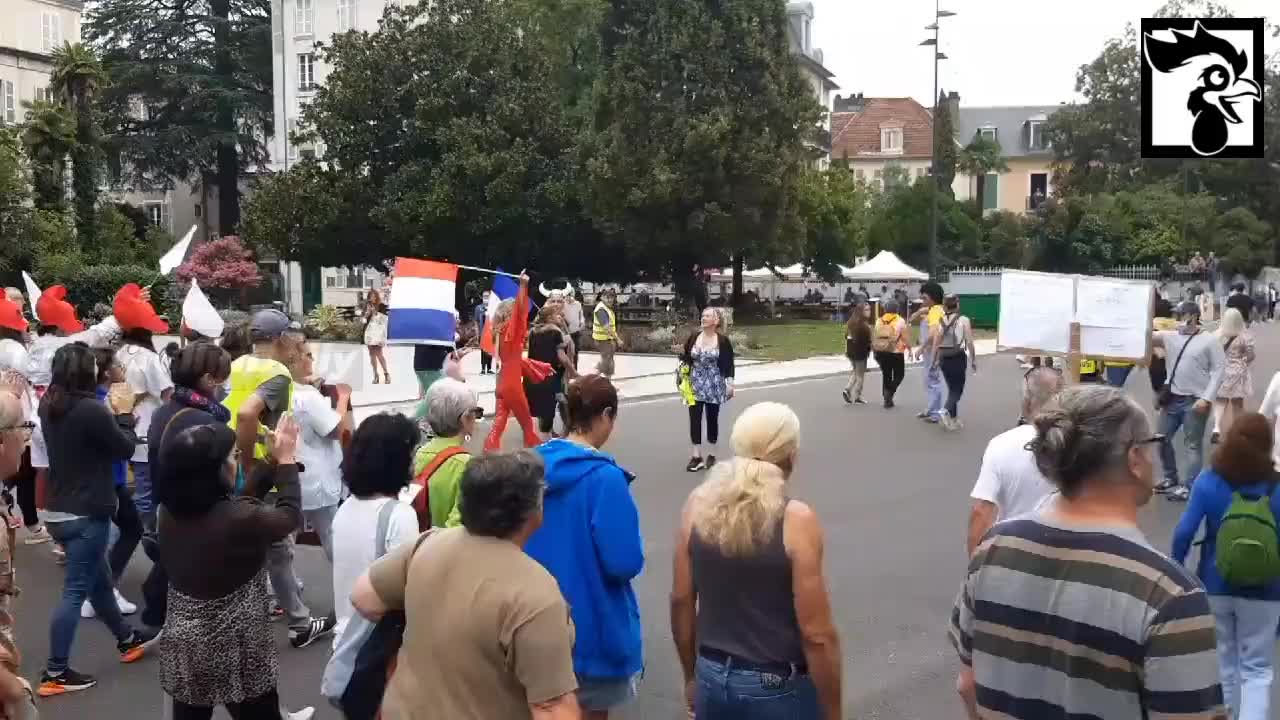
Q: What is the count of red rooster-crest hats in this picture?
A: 3